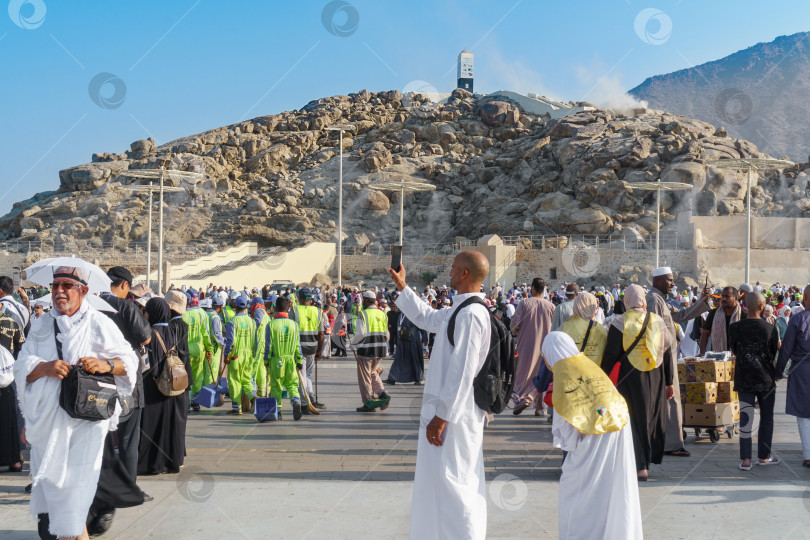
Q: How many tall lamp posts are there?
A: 6